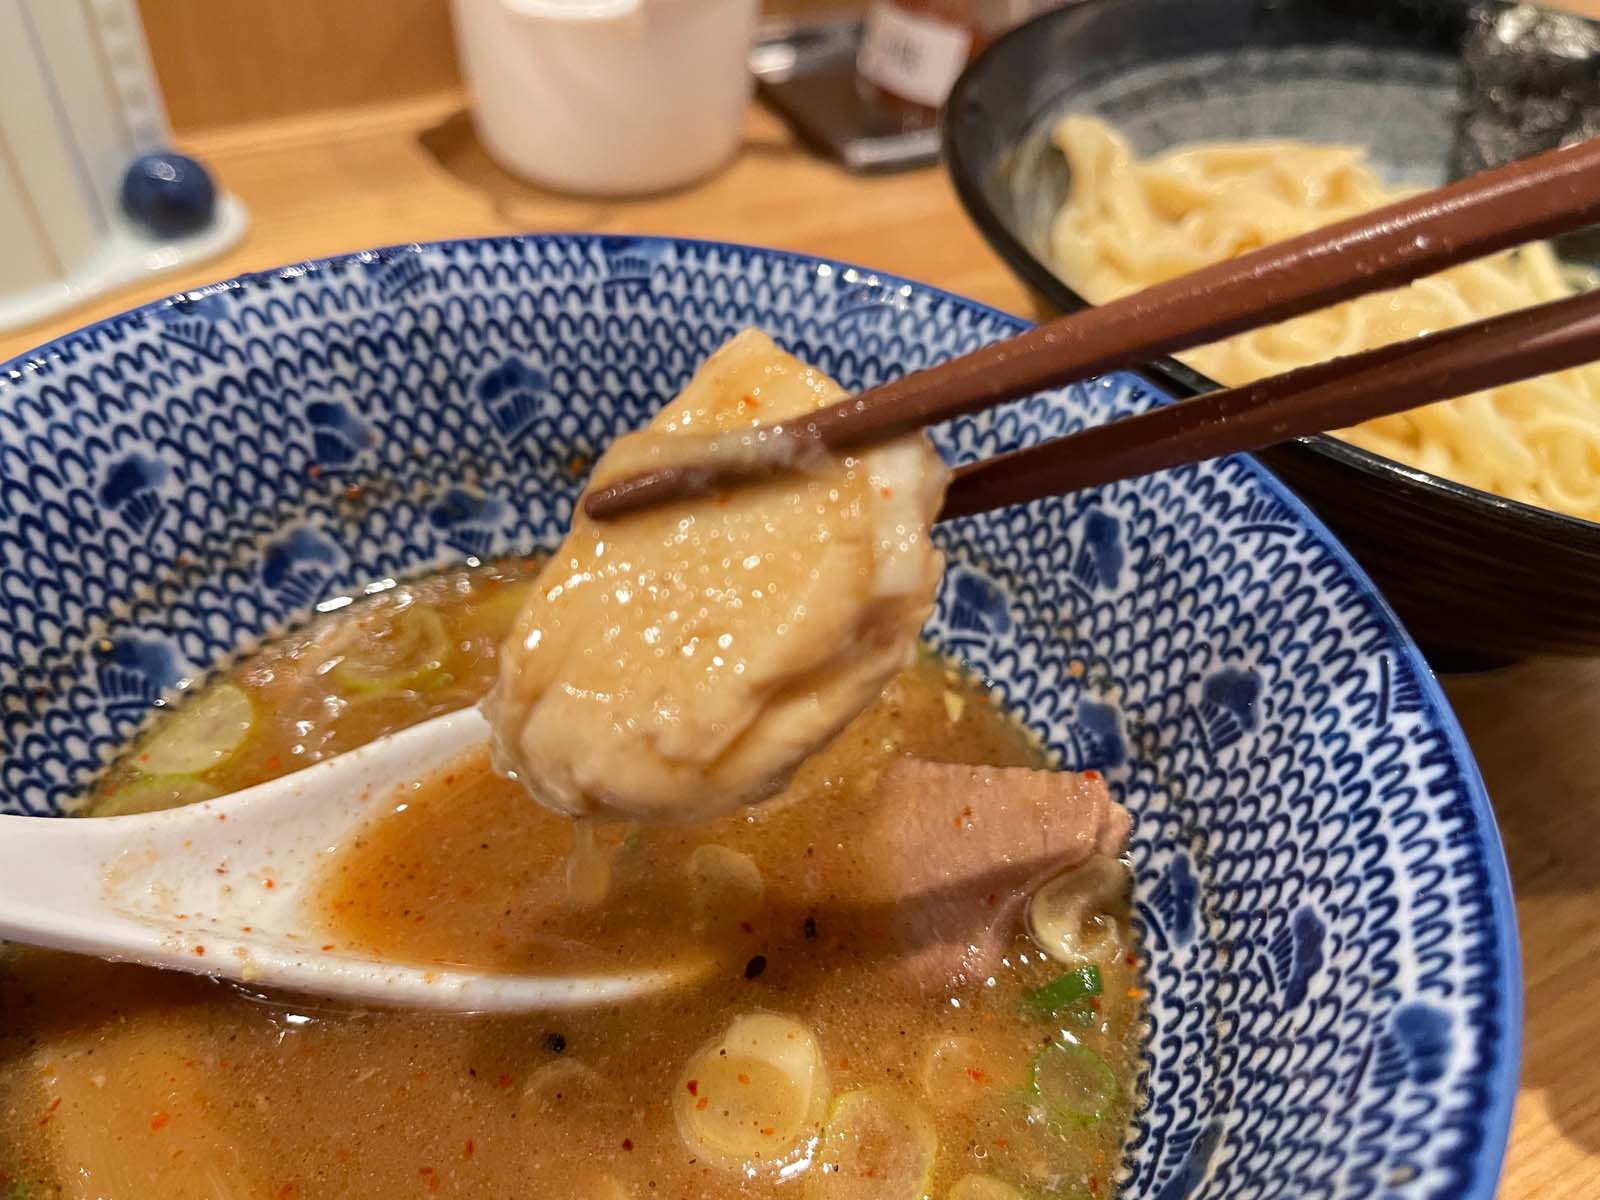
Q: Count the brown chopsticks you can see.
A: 2